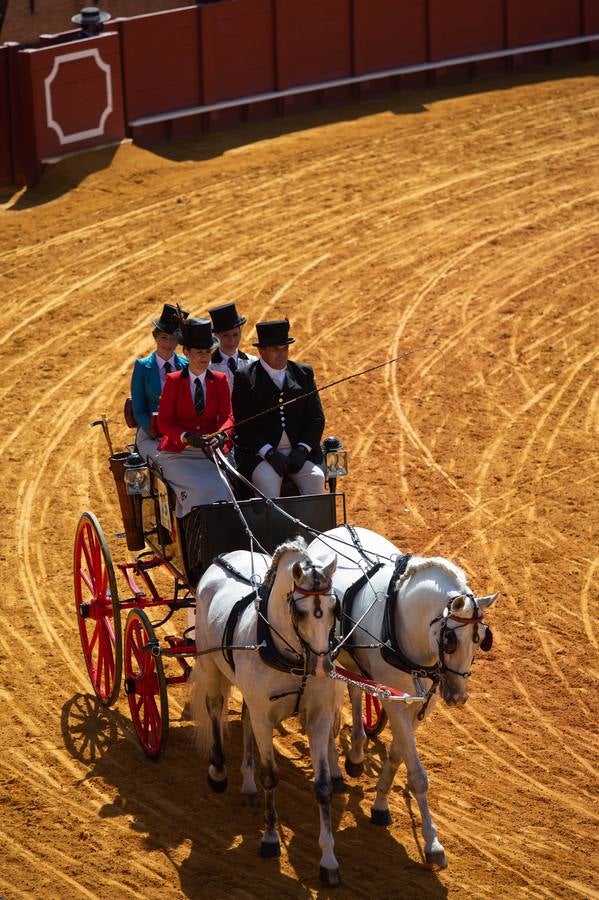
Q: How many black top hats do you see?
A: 4